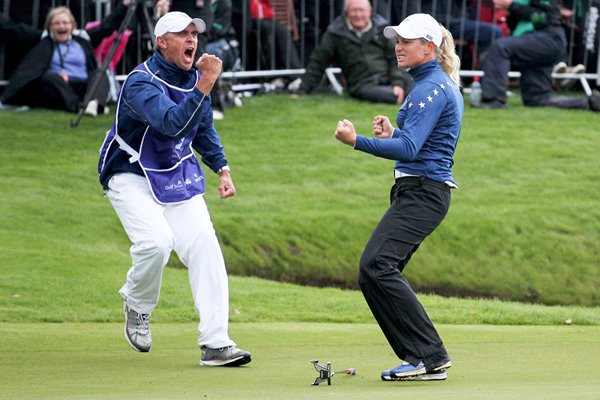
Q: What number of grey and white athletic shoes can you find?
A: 2